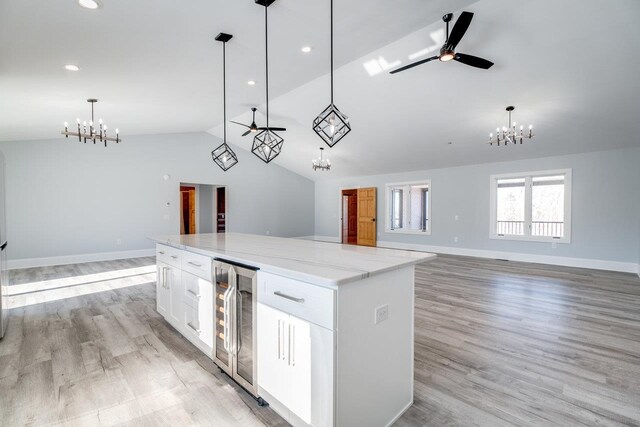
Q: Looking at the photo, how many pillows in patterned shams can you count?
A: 0